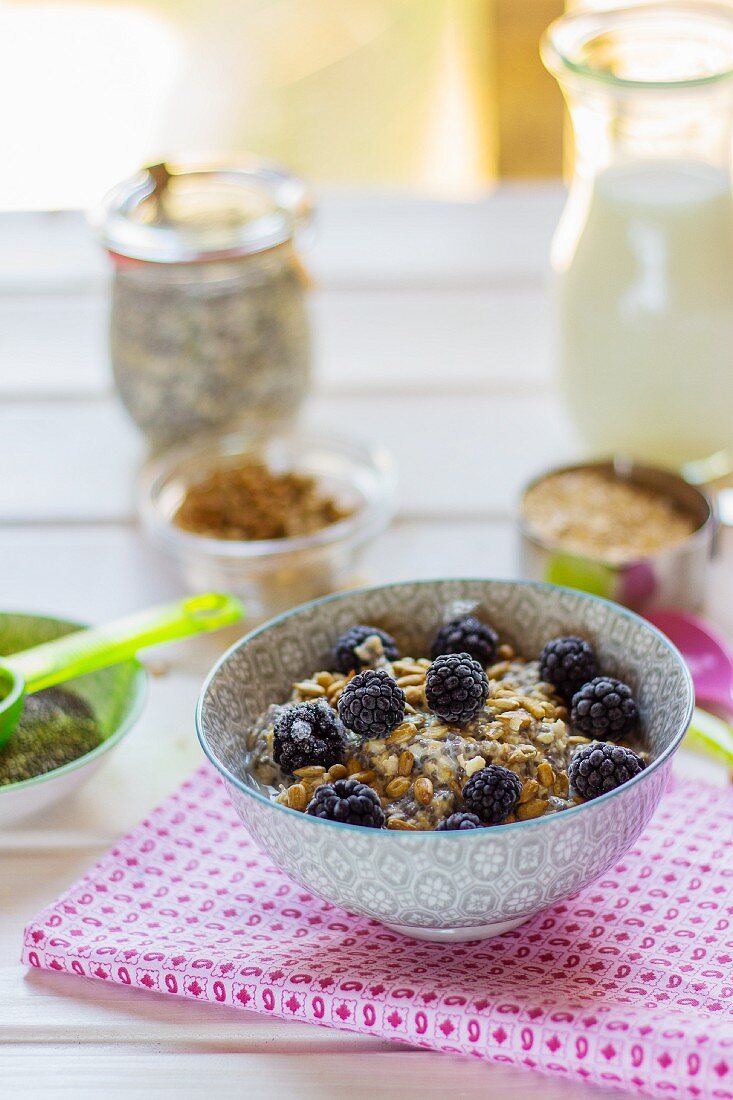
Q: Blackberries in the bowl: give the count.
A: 11